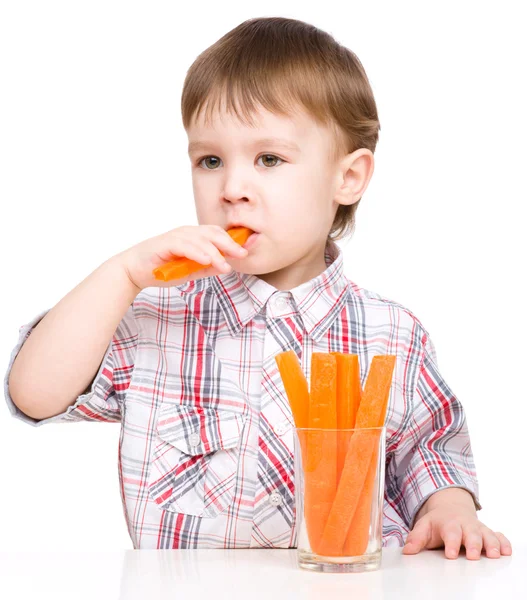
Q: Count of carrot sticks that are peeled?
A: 5